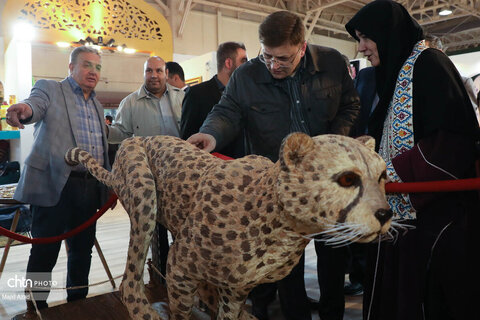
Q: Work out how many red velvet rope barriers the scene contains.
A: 2